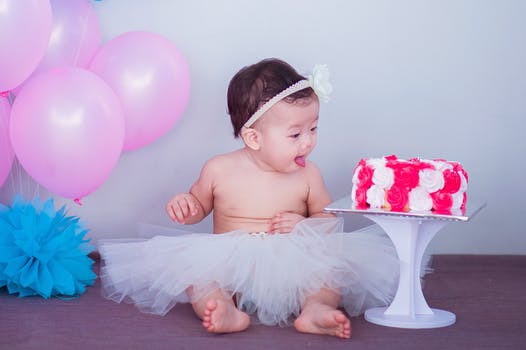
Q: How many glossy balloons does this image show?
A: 5